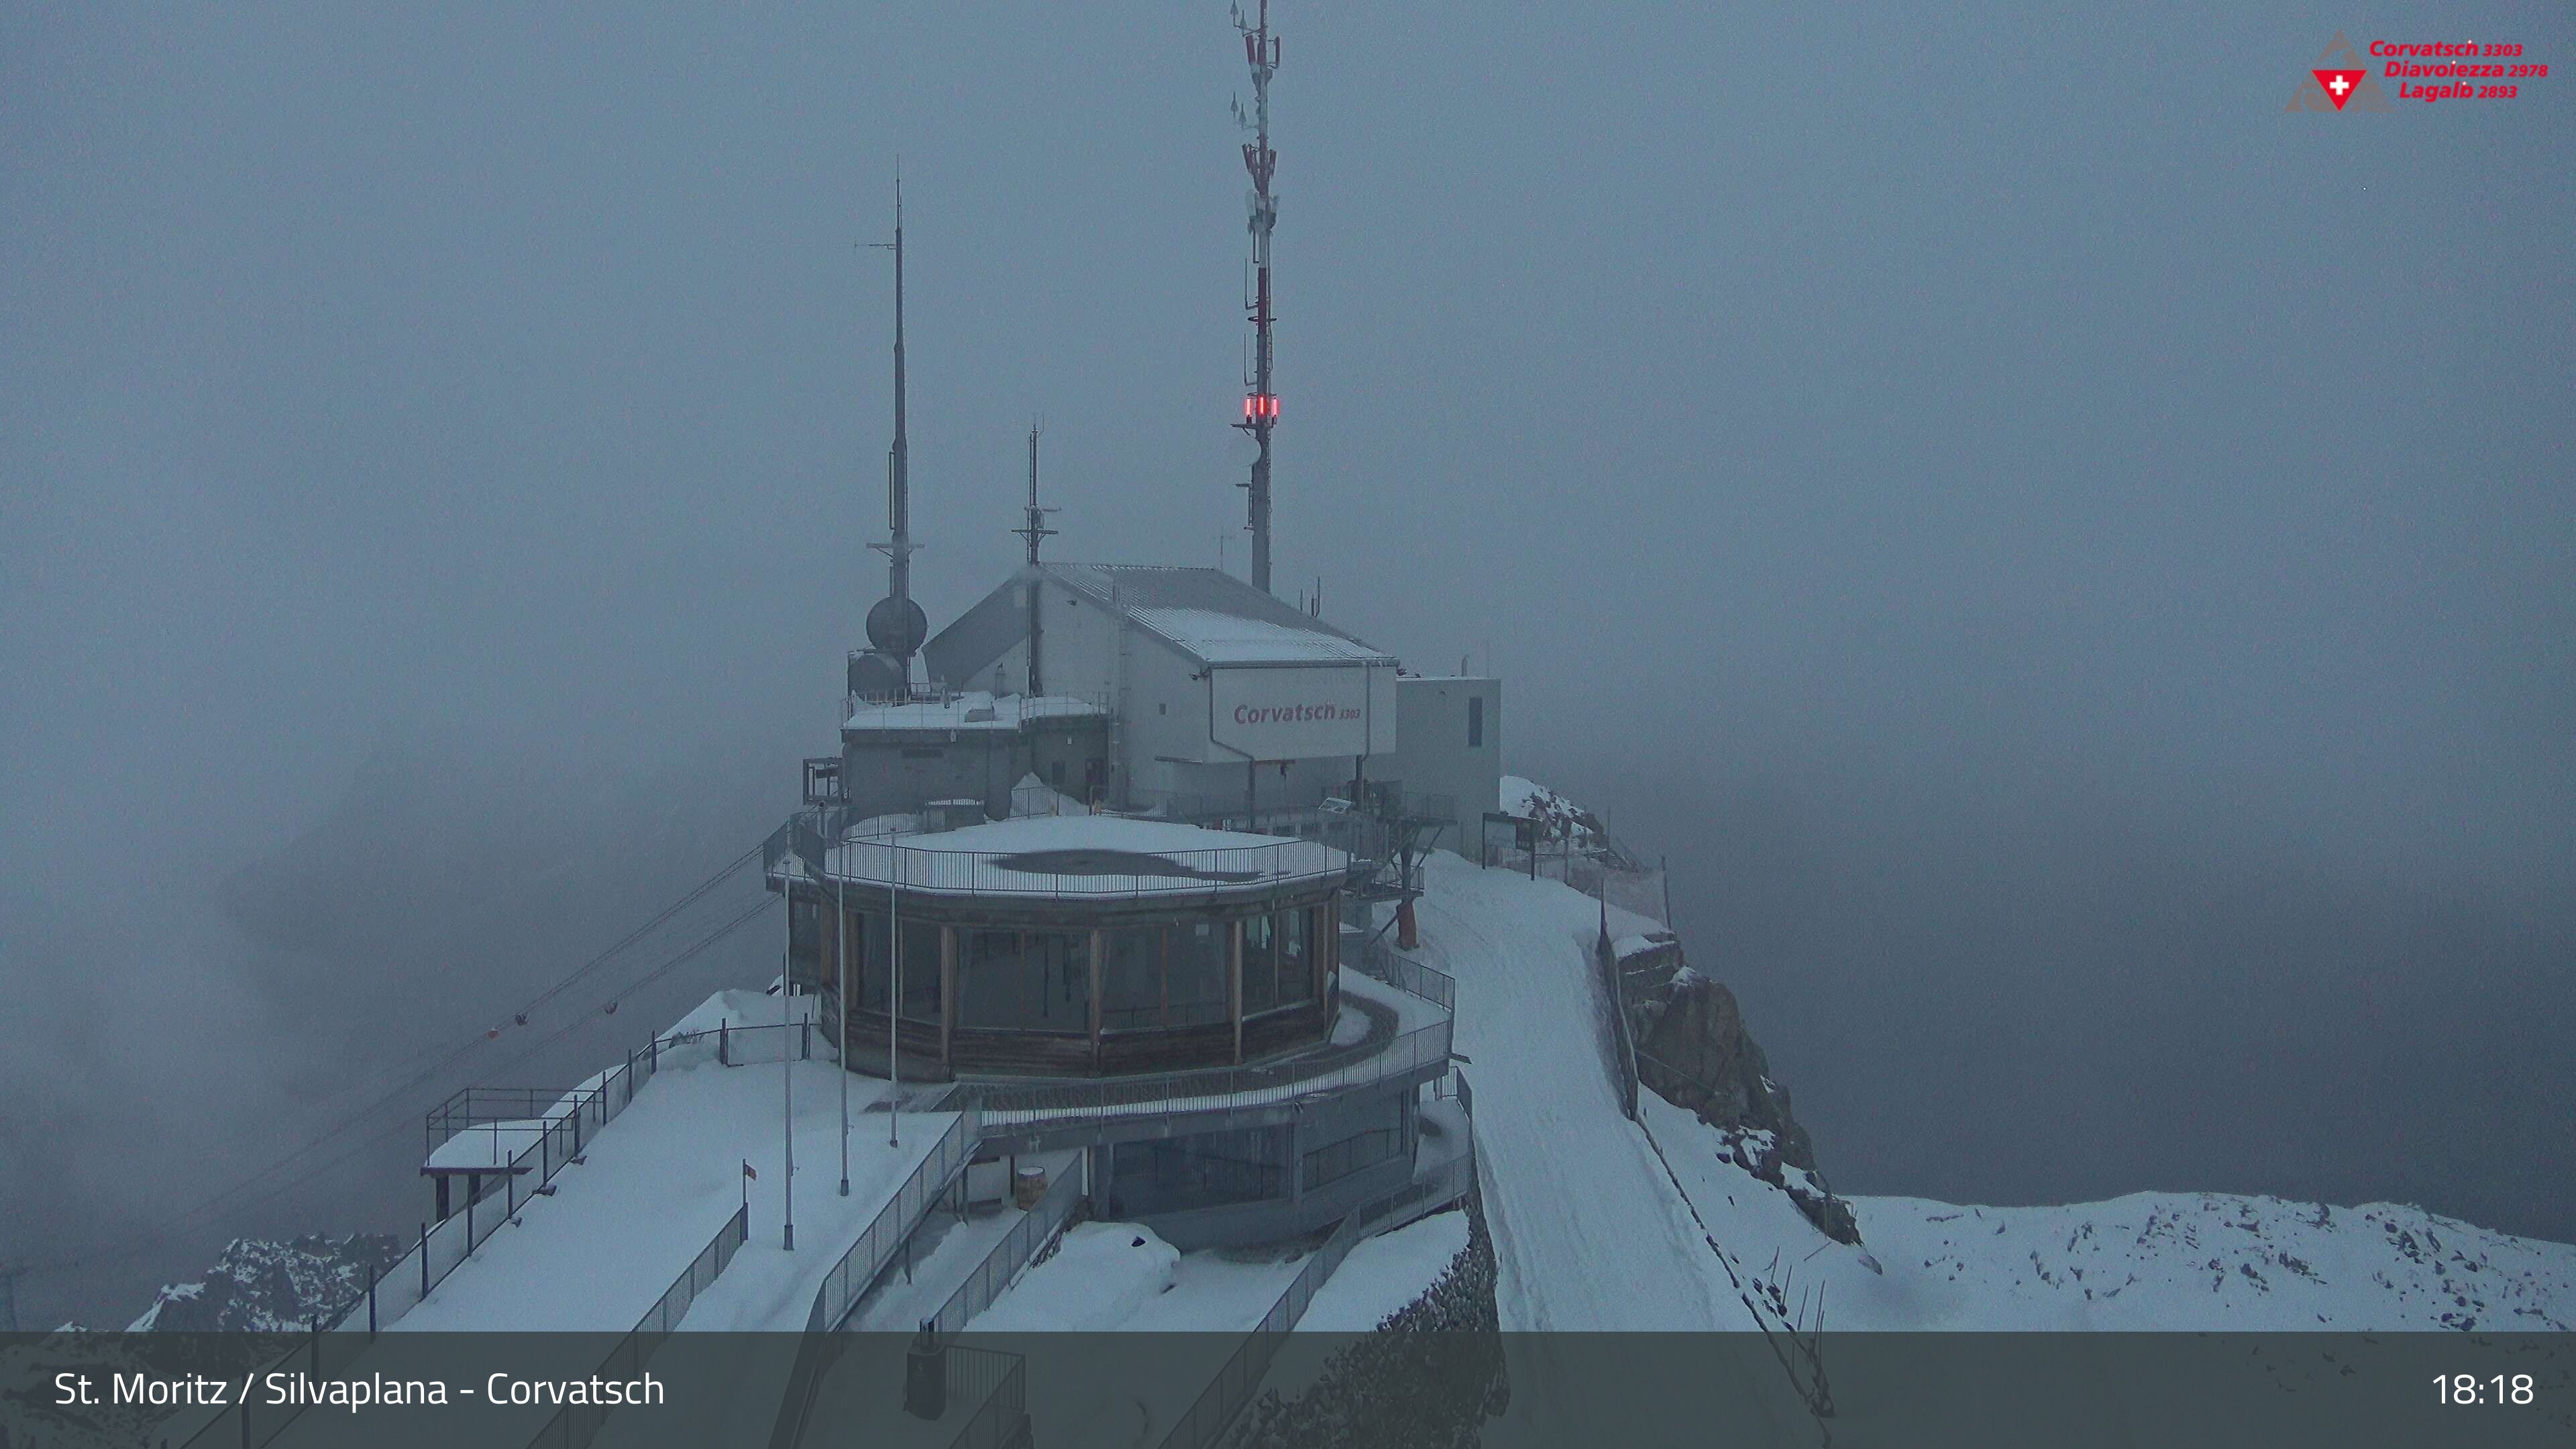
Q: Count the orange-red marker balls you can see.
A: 1